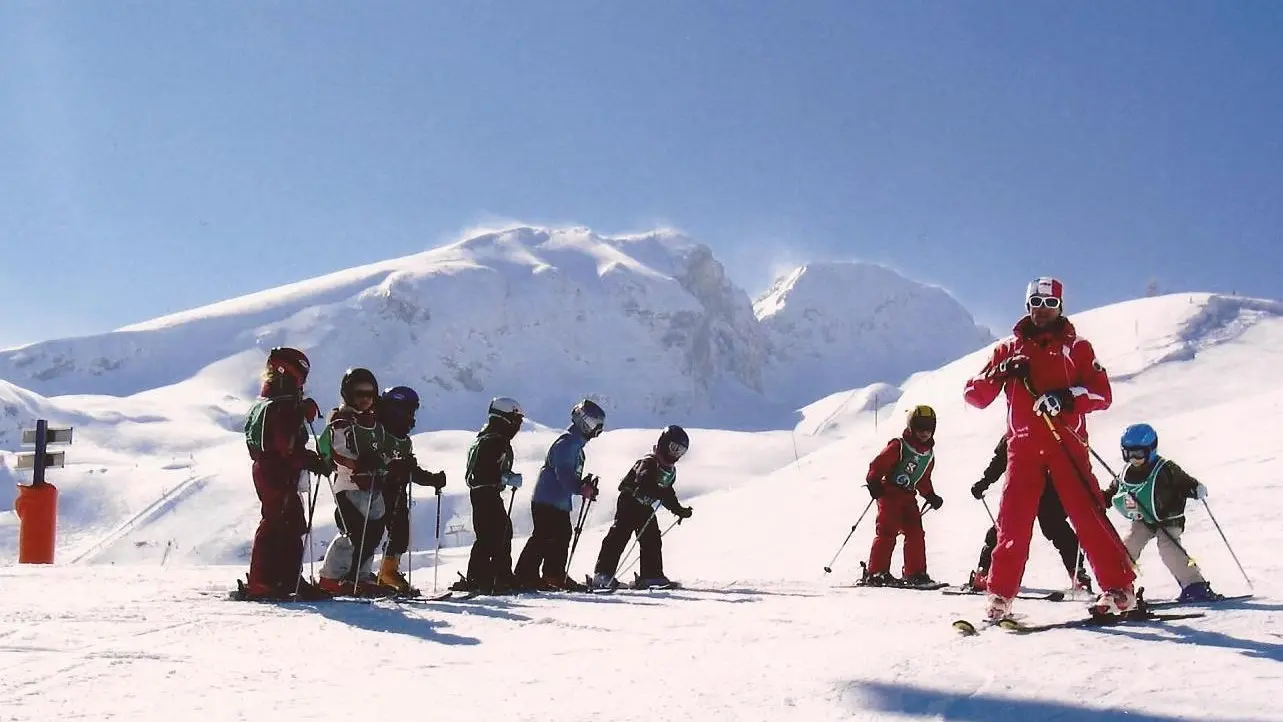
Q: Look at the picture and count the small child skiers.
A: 9